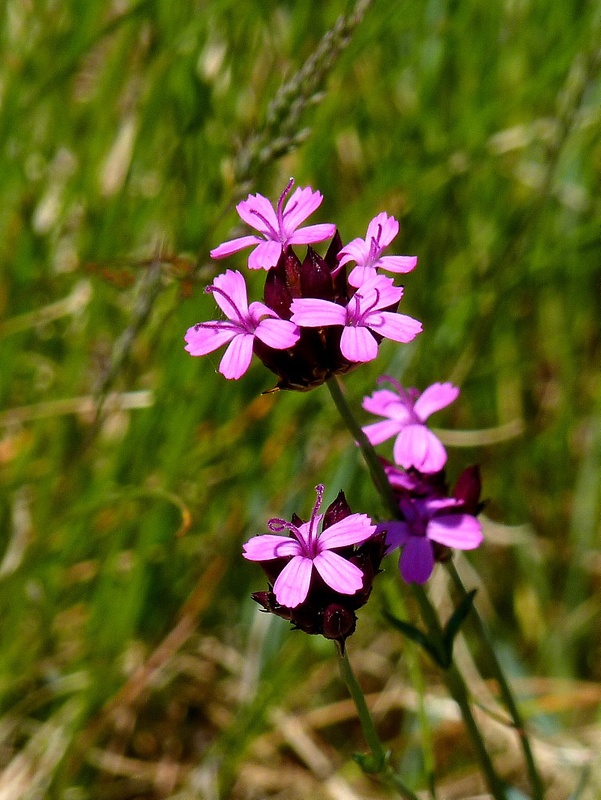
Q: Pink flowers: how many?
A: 7